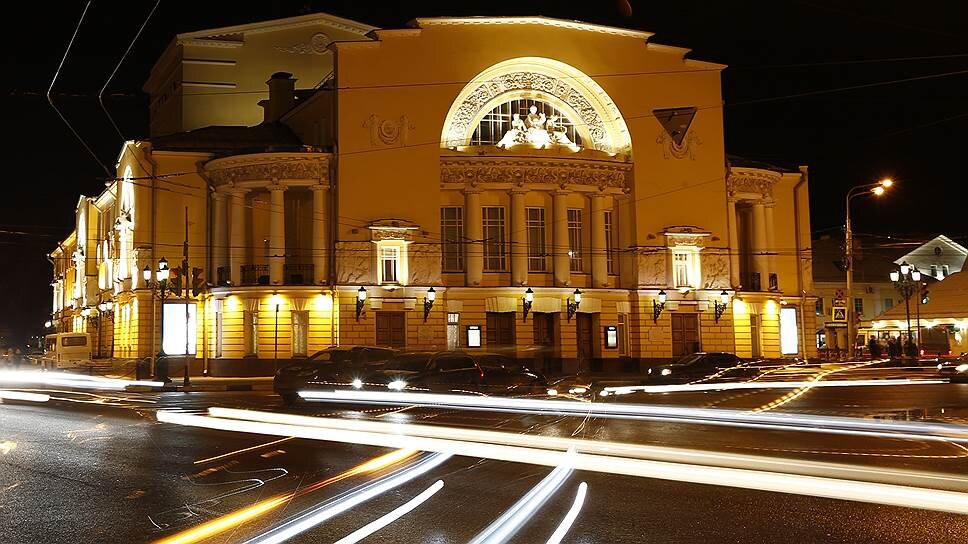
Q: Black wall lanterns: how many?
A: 6